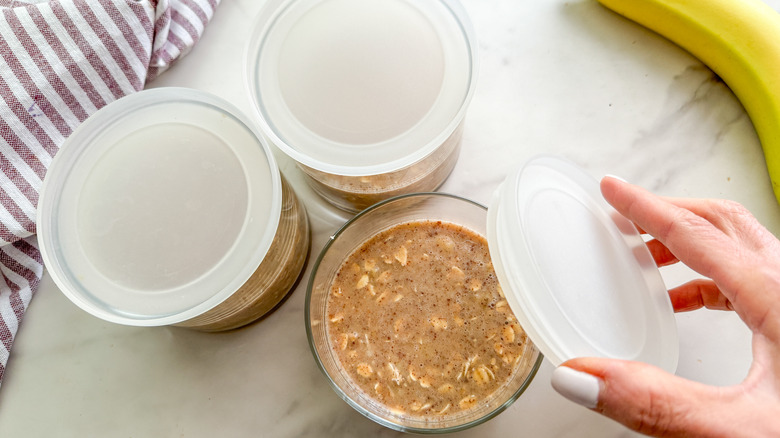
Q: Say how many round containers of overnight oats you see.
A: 3